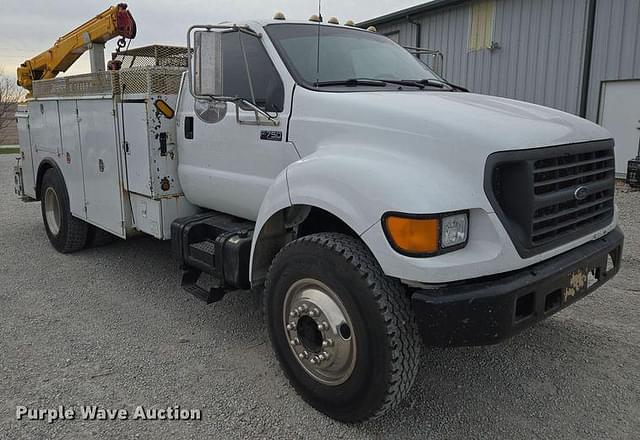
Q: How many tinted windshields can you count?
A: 1